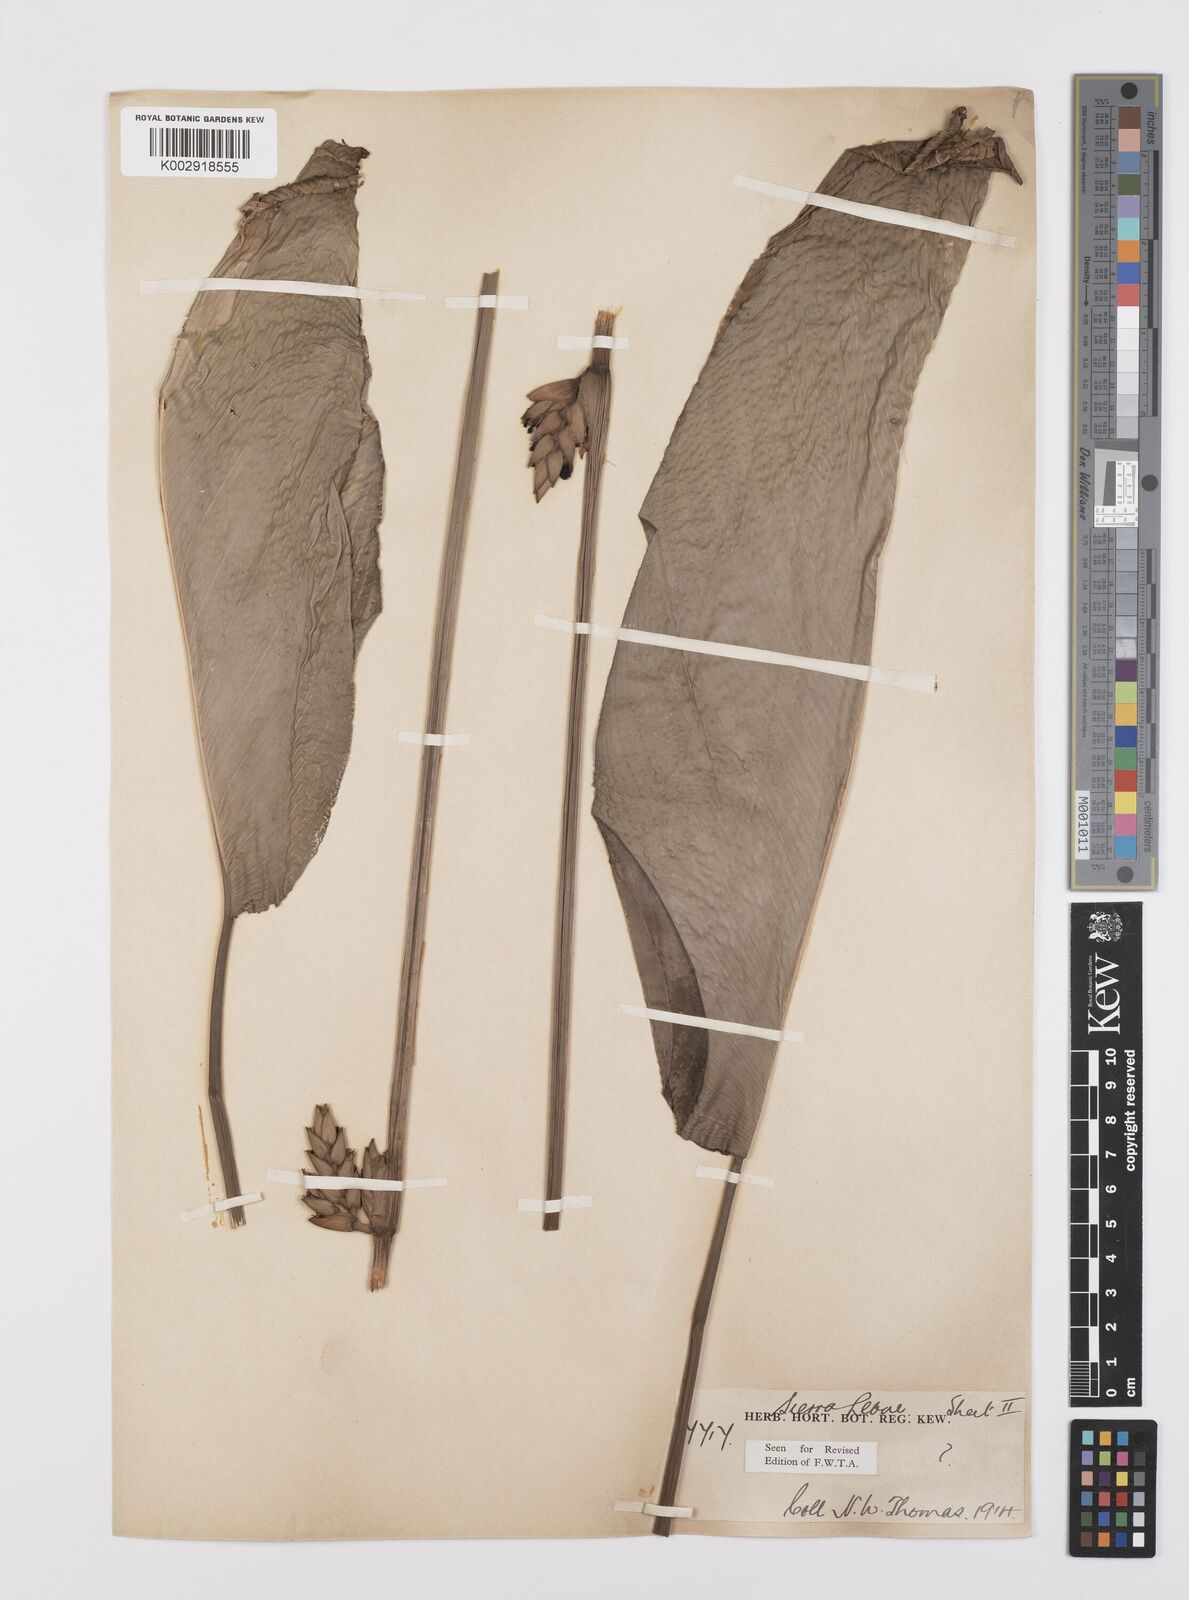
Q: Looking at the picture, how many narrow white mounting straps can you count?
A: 12